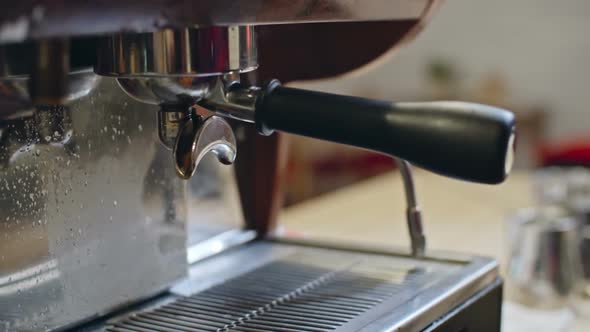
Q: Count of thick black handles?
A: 1